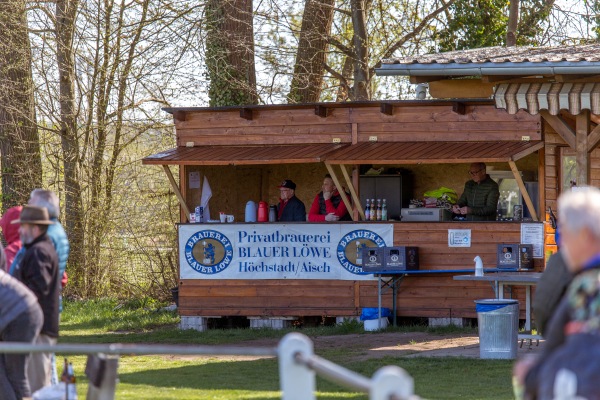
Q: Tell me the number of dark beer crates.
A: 3